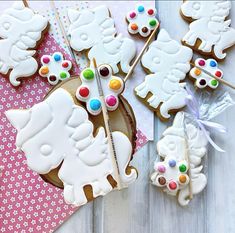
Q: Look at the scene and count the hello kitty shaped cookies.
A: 0